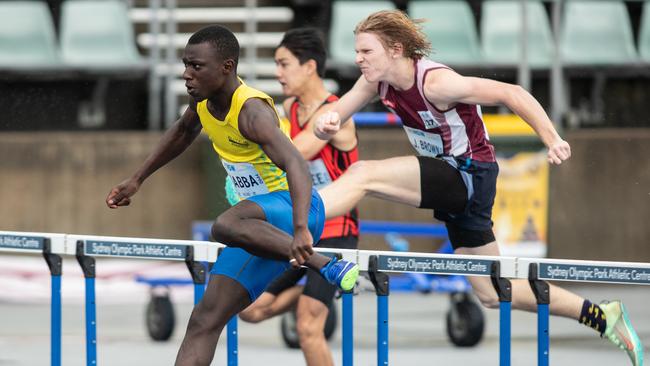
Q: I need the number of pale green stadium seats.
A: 7